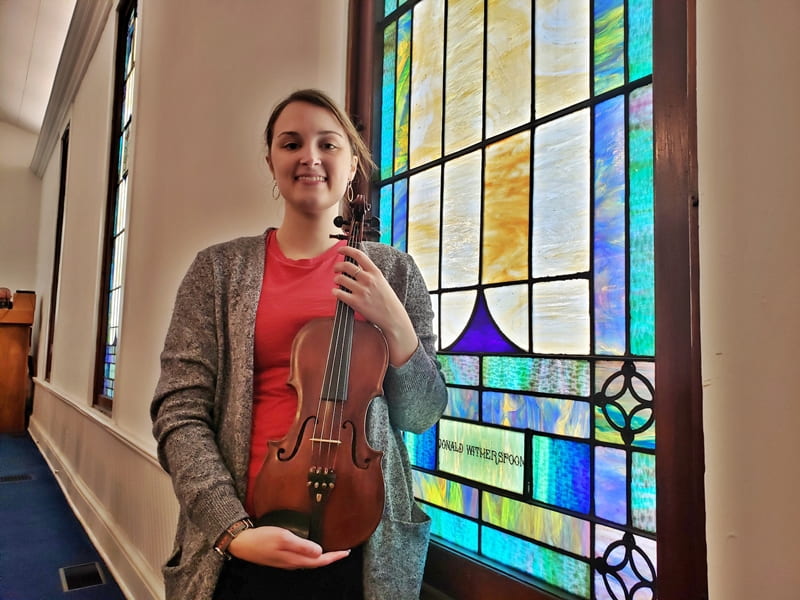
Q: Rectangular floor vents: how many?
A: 2